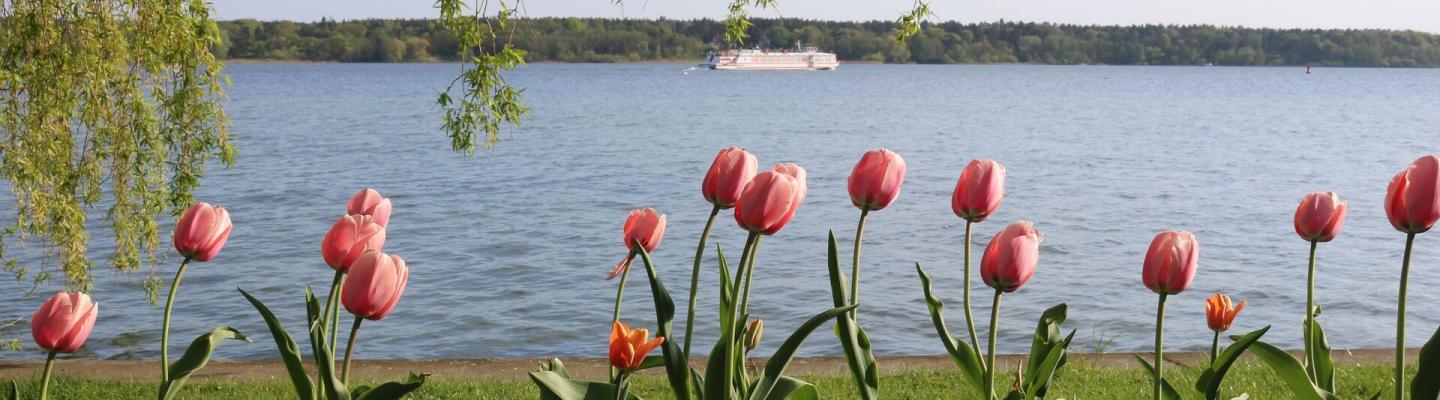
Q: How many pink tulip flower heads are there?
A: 15